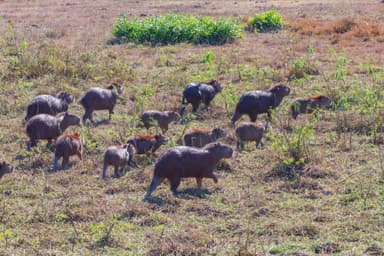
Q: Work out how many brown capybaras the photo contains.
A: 14